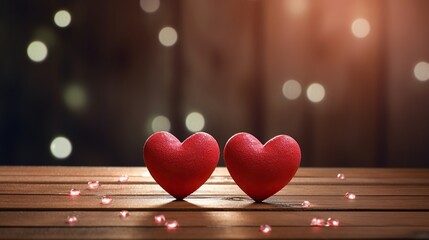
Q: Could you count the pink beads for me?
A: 14